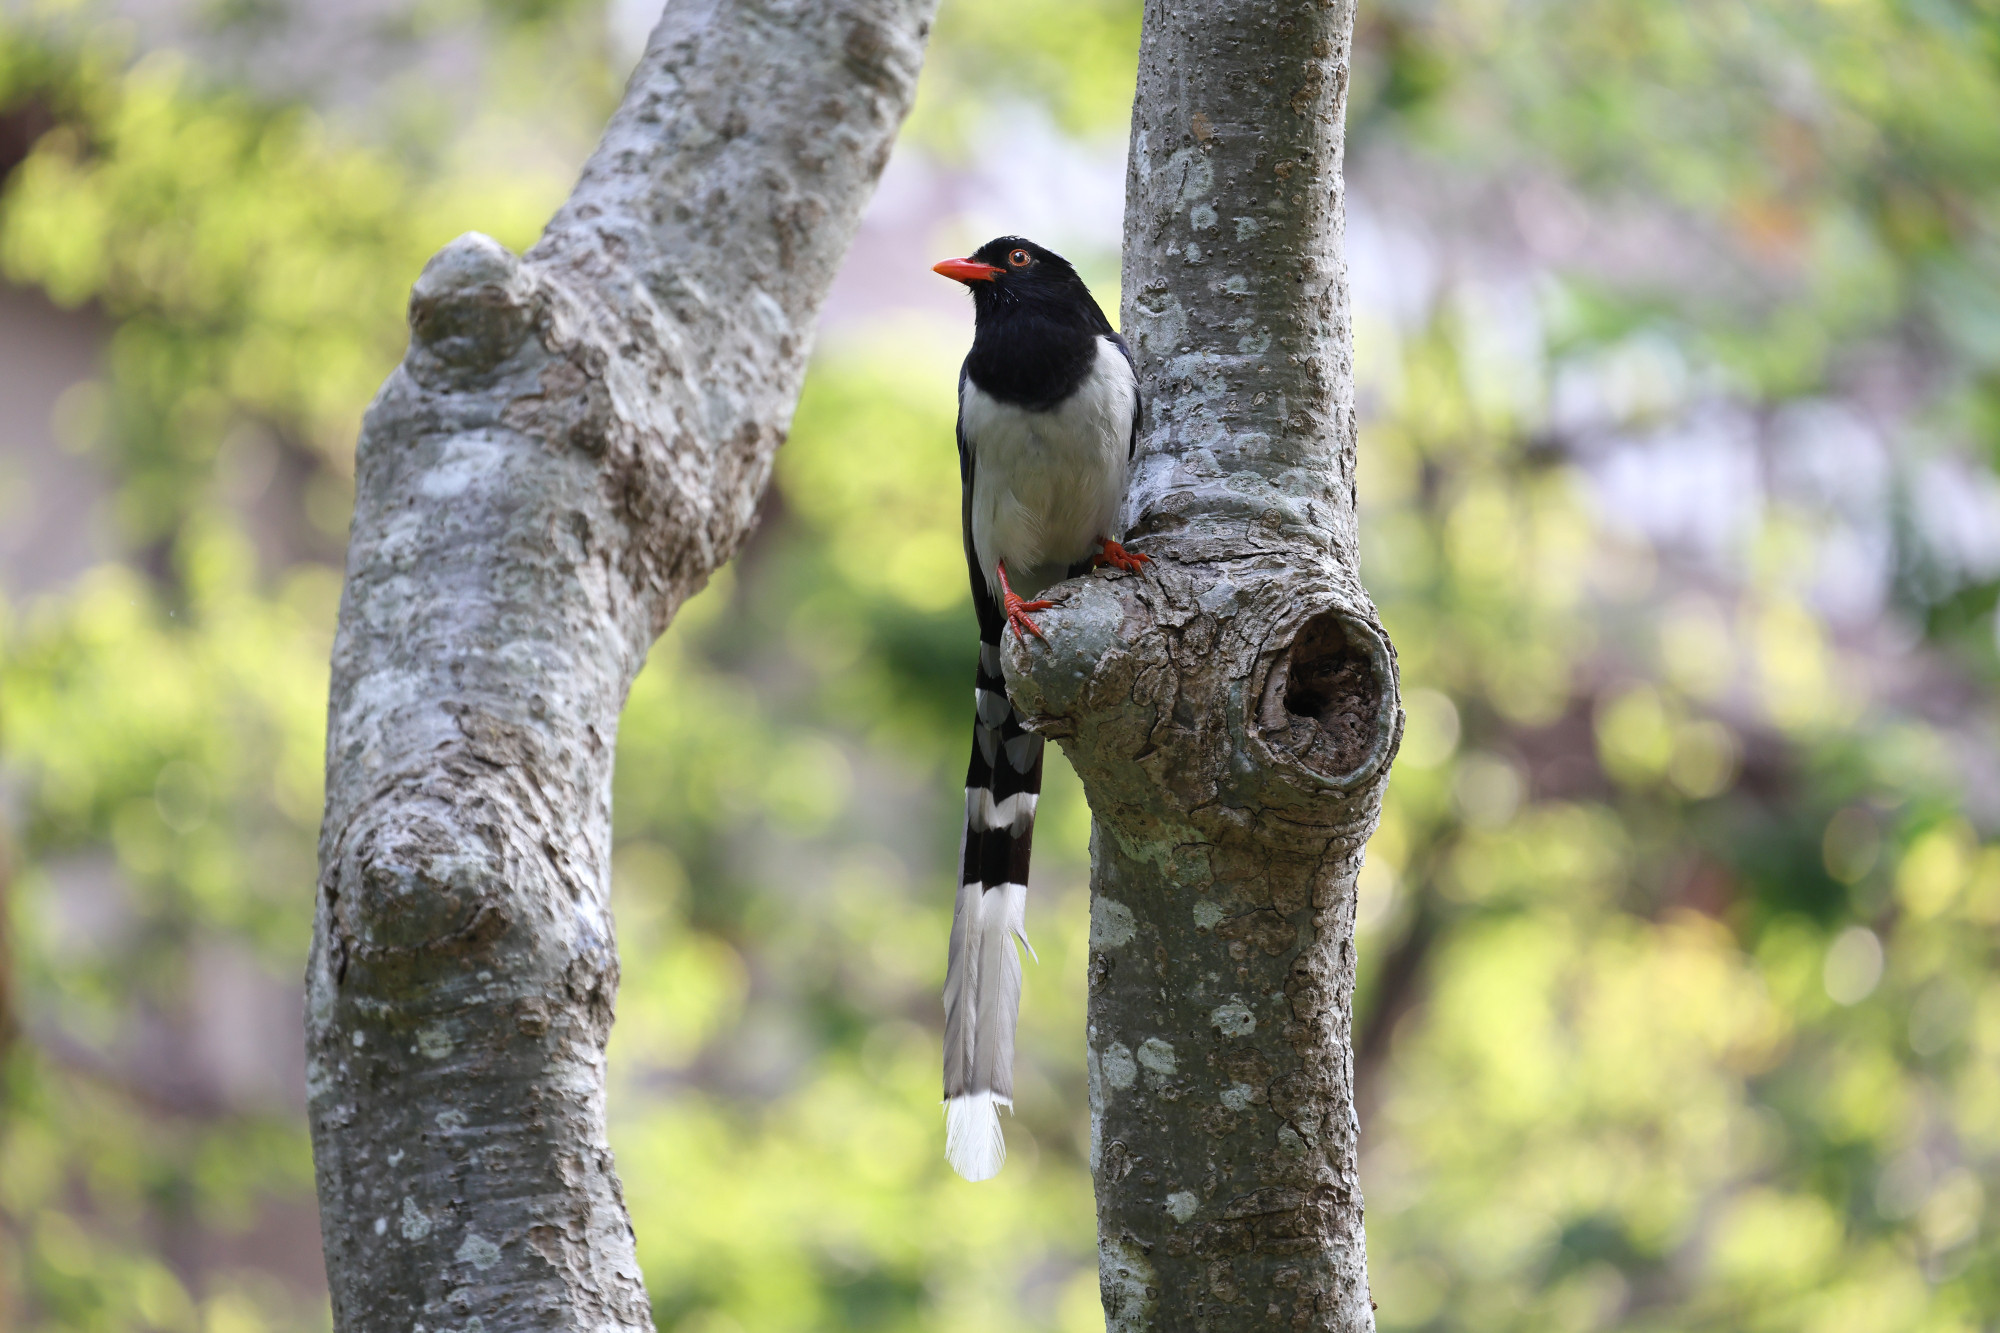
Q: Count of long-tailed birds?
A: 1